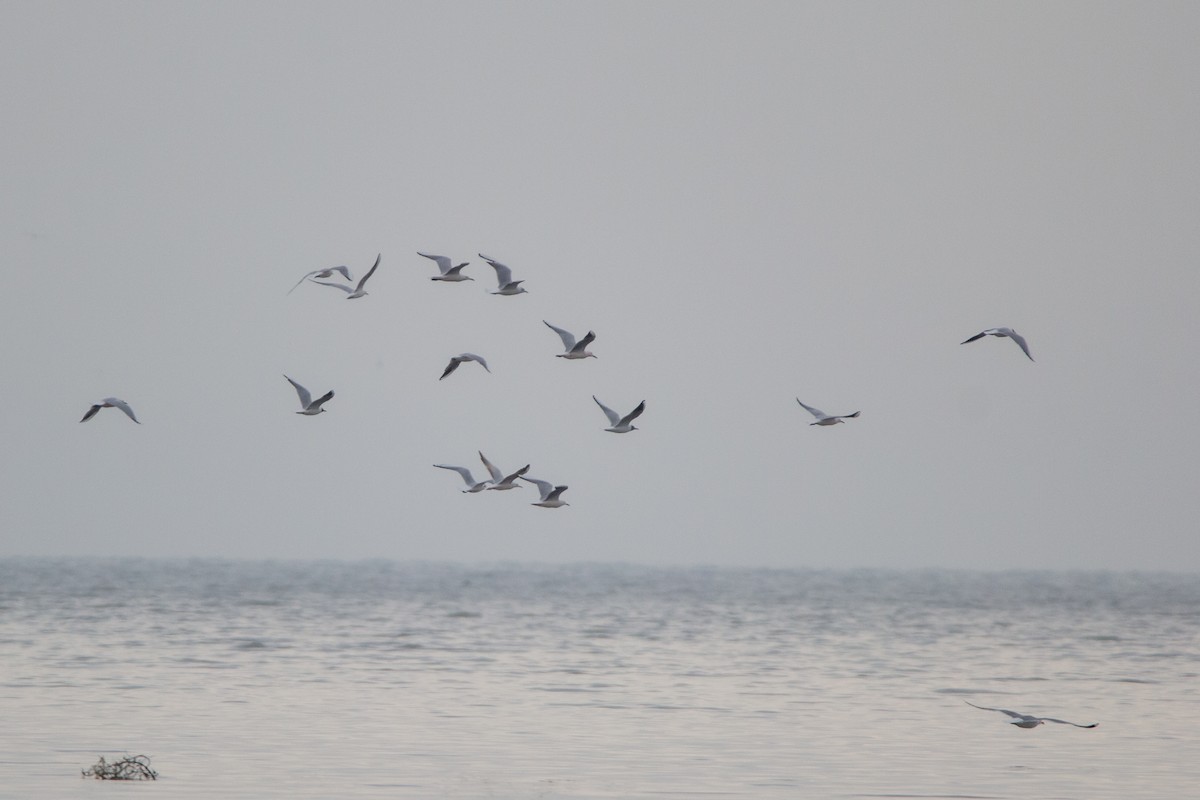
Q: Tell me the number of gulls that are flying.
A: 15